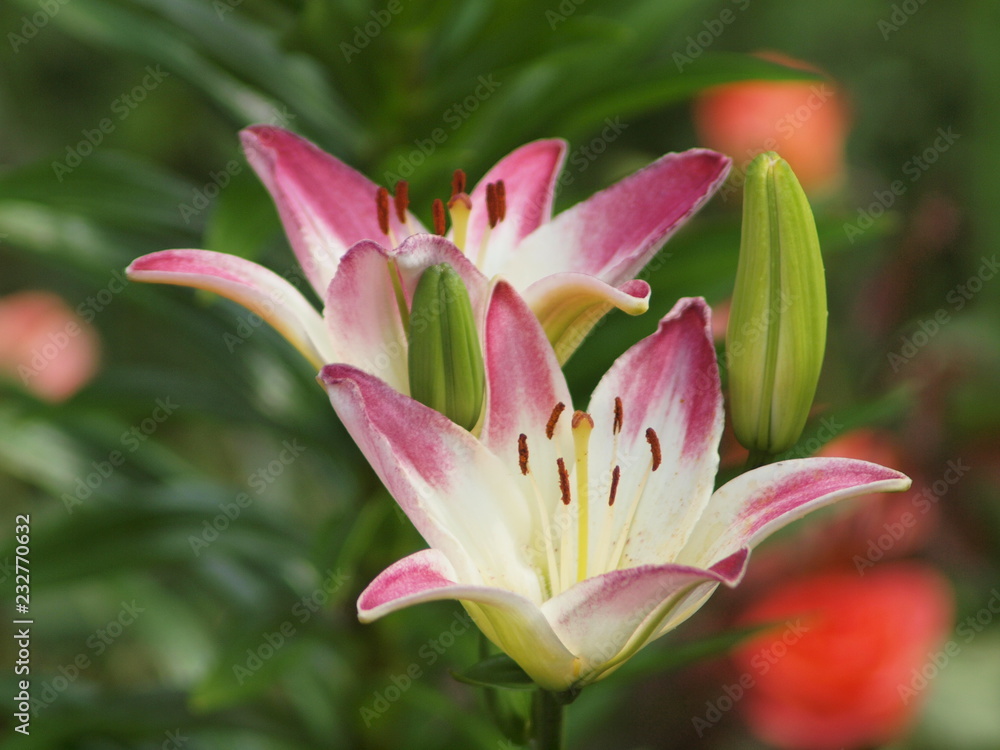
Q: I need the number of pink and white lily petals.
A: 12